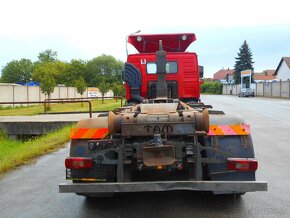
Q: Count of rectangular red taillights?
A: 2